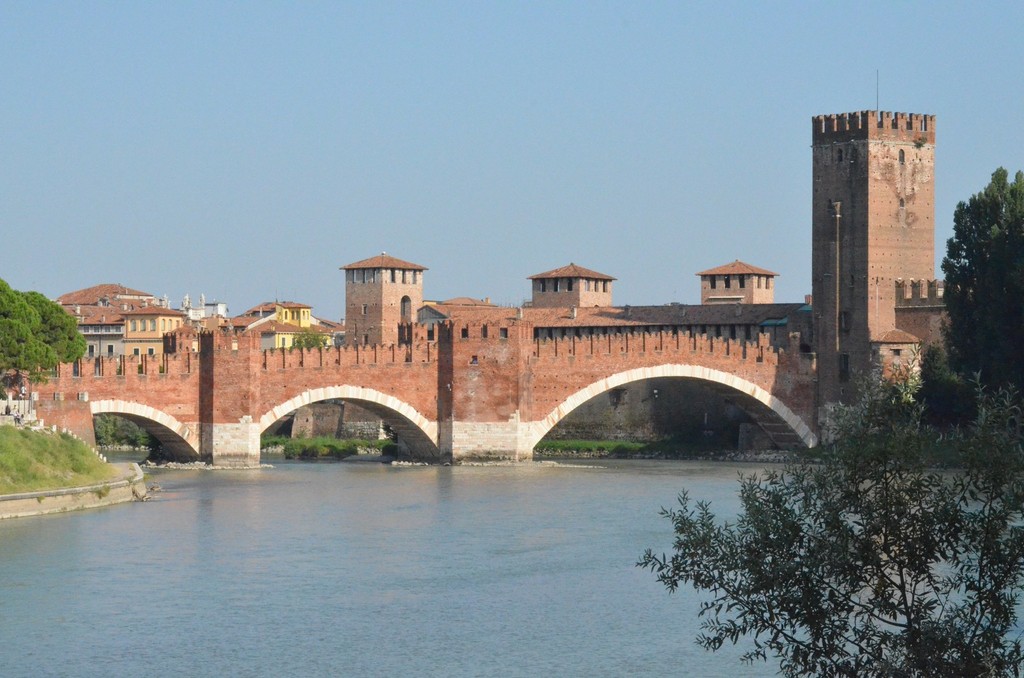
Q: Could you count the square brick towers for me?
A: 4